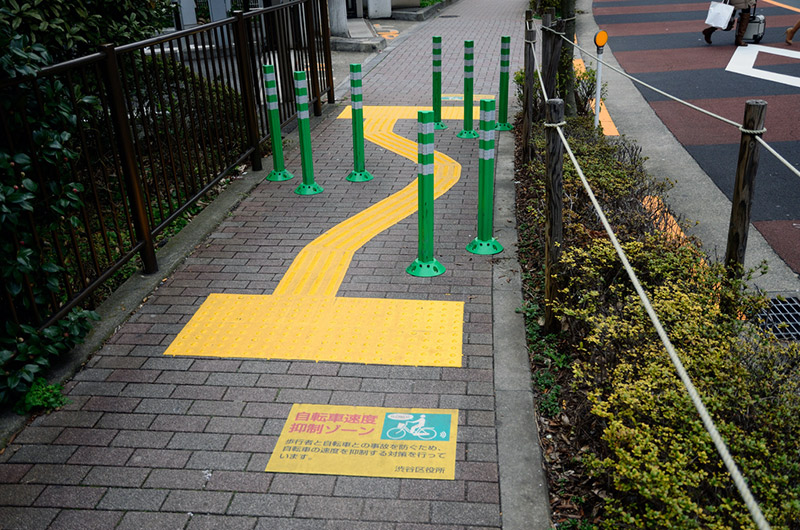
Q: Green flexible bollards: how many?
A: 8